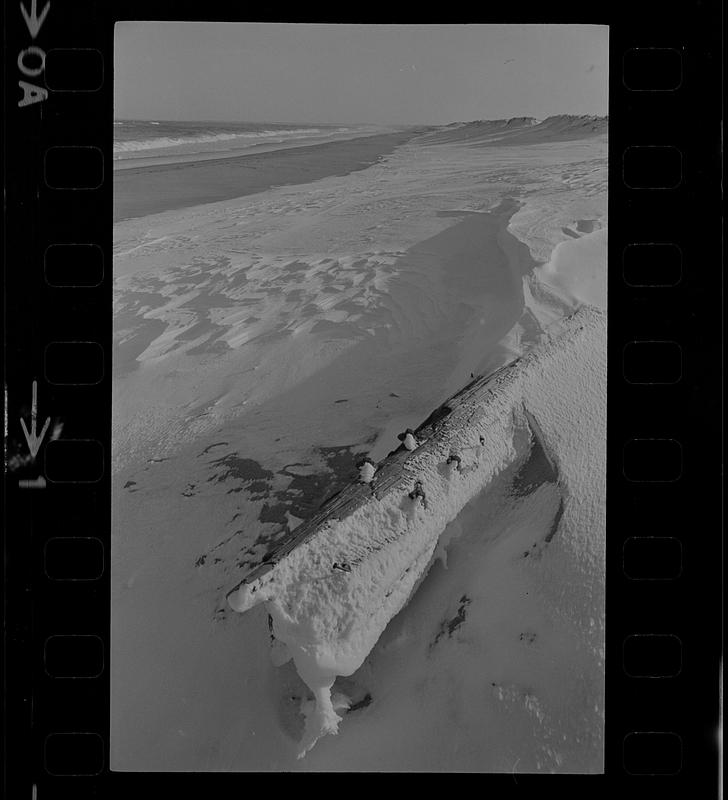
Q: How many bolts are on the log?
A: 6